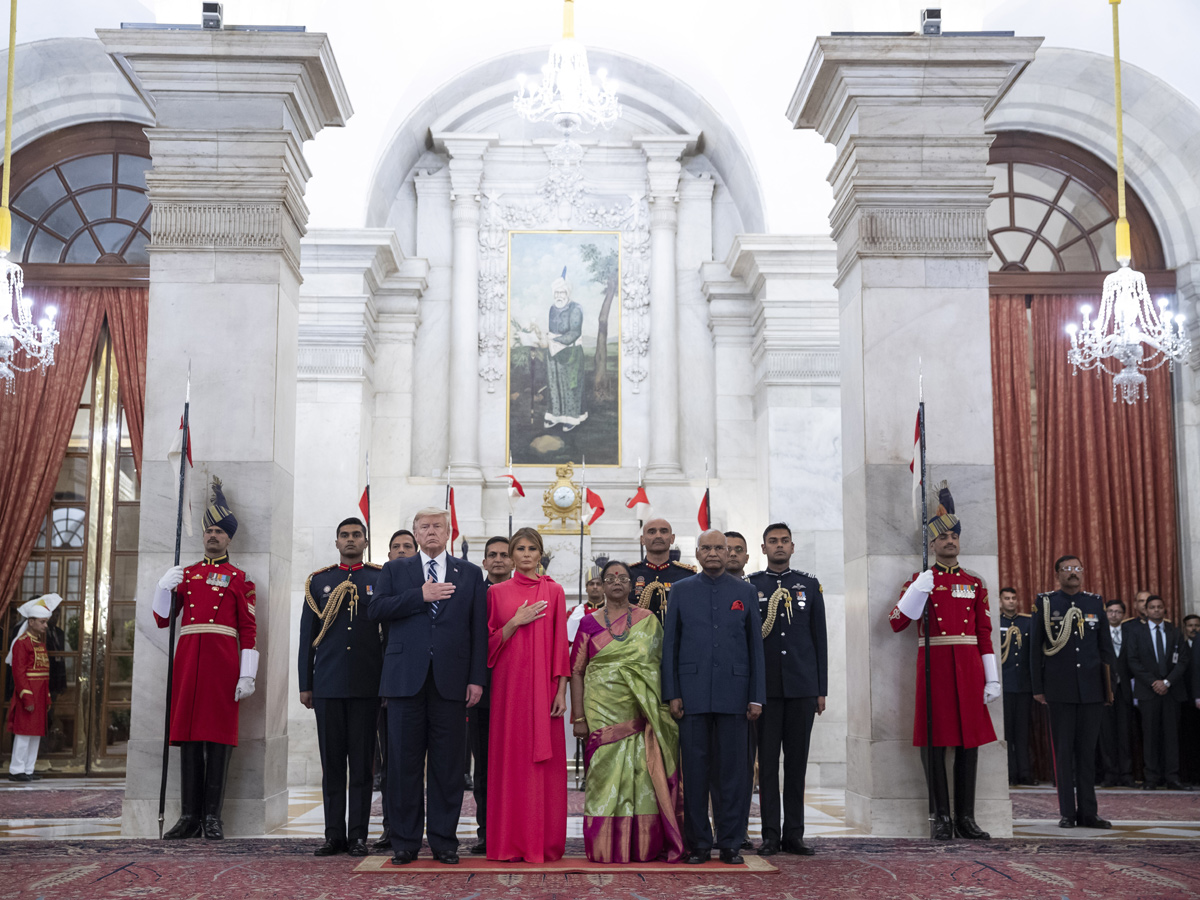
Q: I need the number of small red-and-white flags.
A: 8